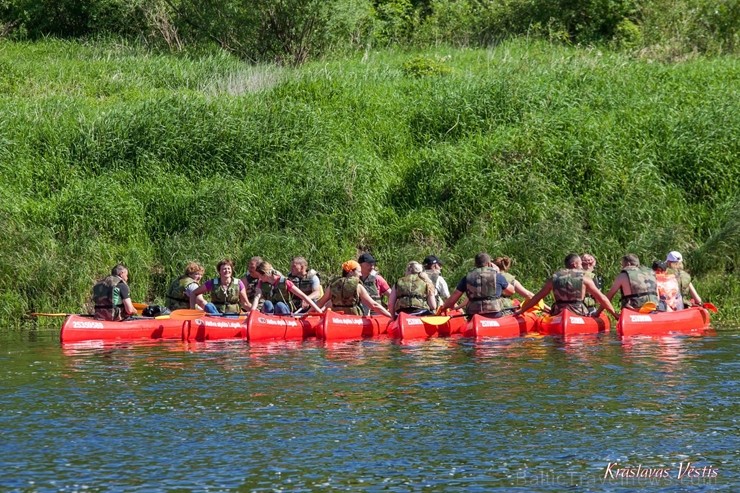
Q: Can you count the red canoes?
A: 8